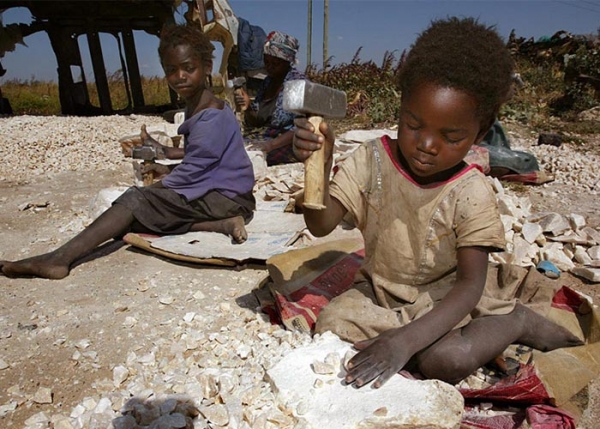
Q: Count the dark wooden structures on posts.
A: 1